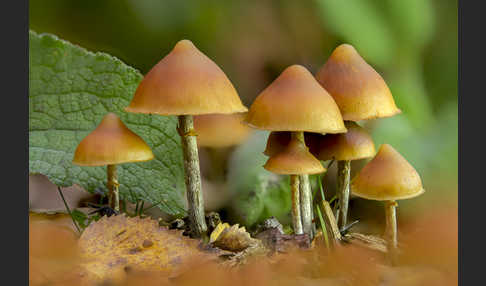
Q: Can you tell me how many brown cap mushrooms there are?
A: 9